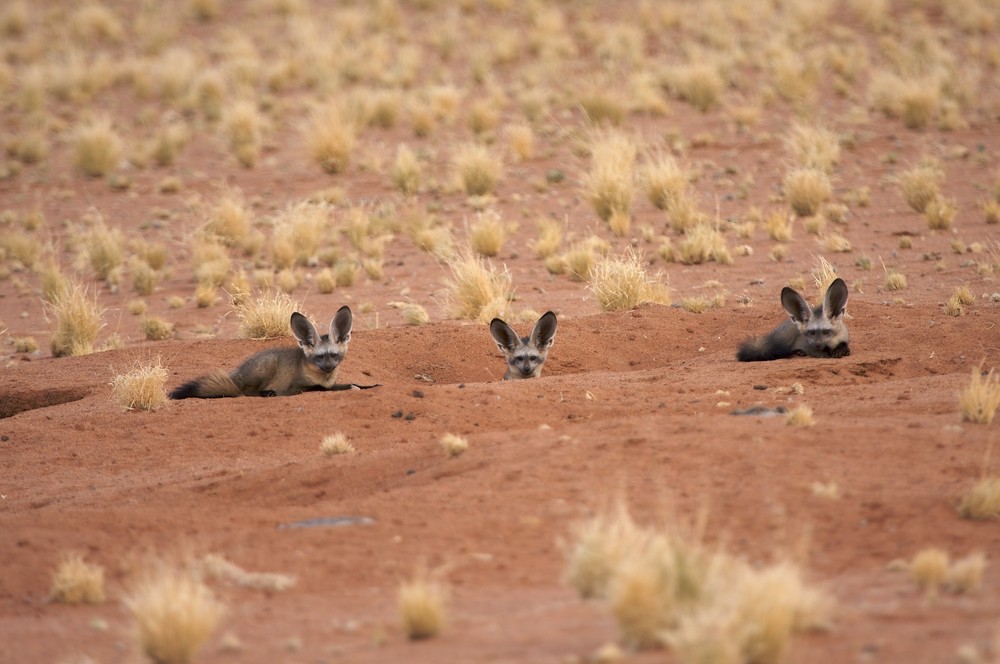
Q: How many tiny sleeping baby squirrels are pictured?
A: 0